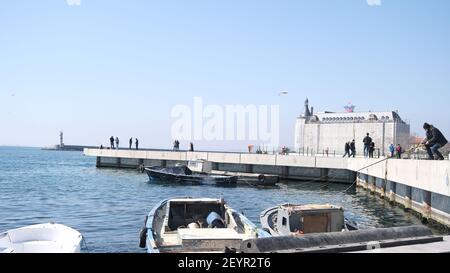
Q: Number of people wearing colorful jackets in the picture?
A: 2